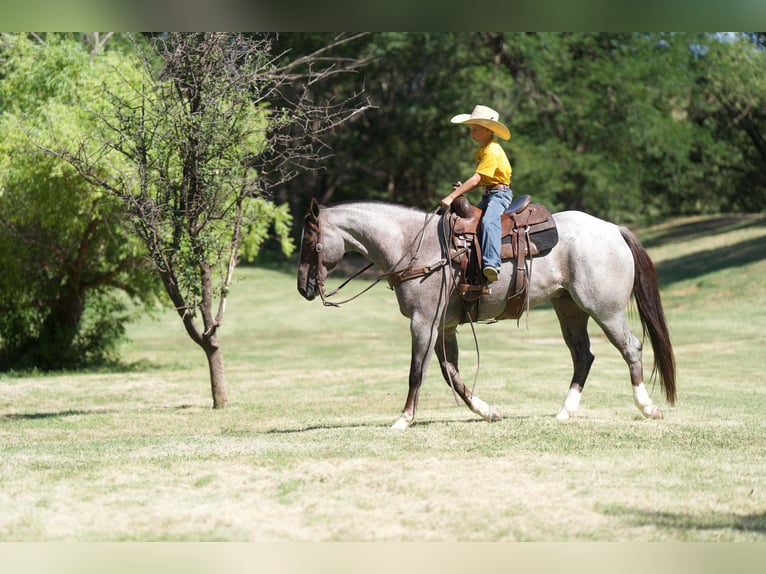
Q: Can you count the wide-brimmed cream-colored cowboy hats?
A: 1